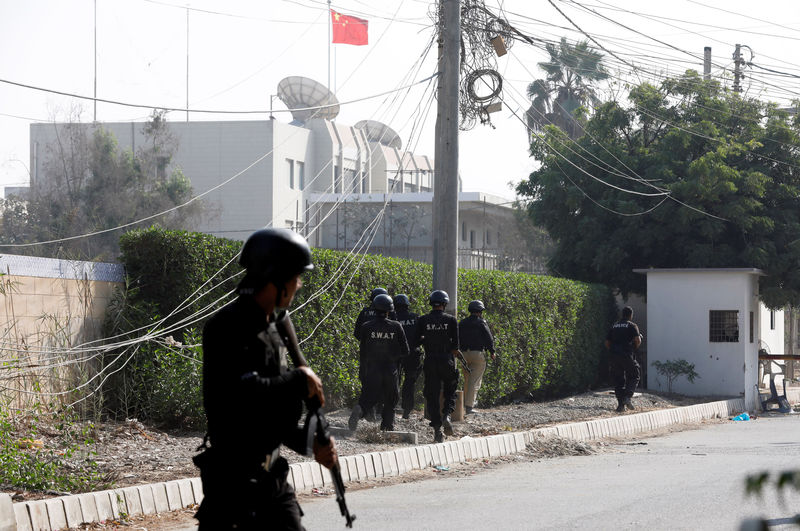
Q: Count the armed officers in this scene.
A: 7